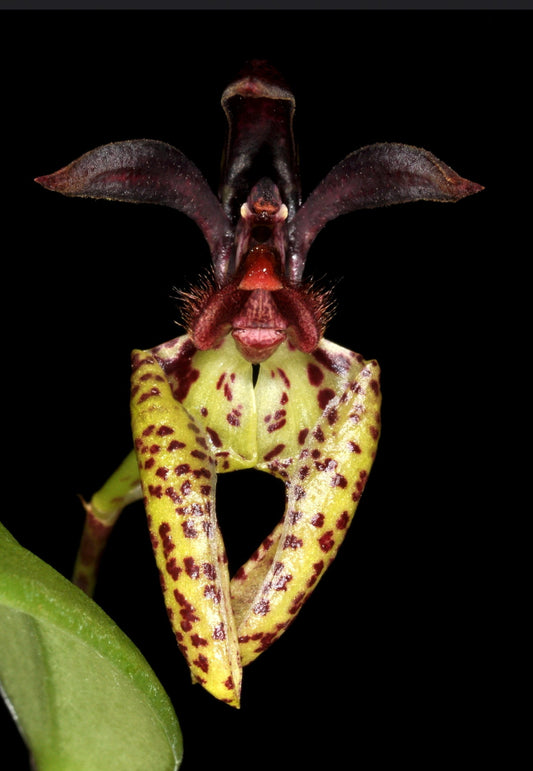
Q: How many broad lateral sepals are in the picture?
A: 2